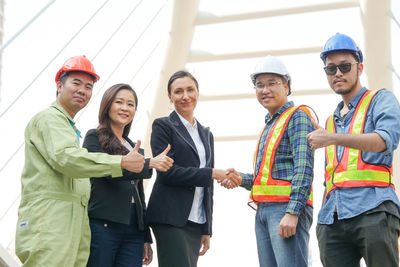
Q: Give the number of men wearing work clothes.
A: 3